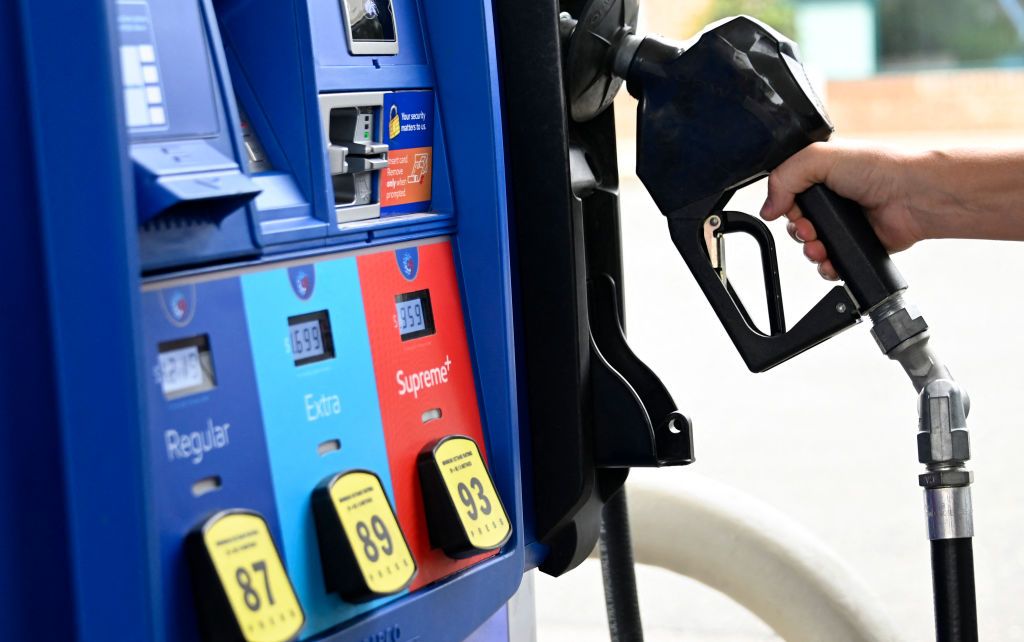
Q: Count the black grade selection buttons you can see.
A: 3